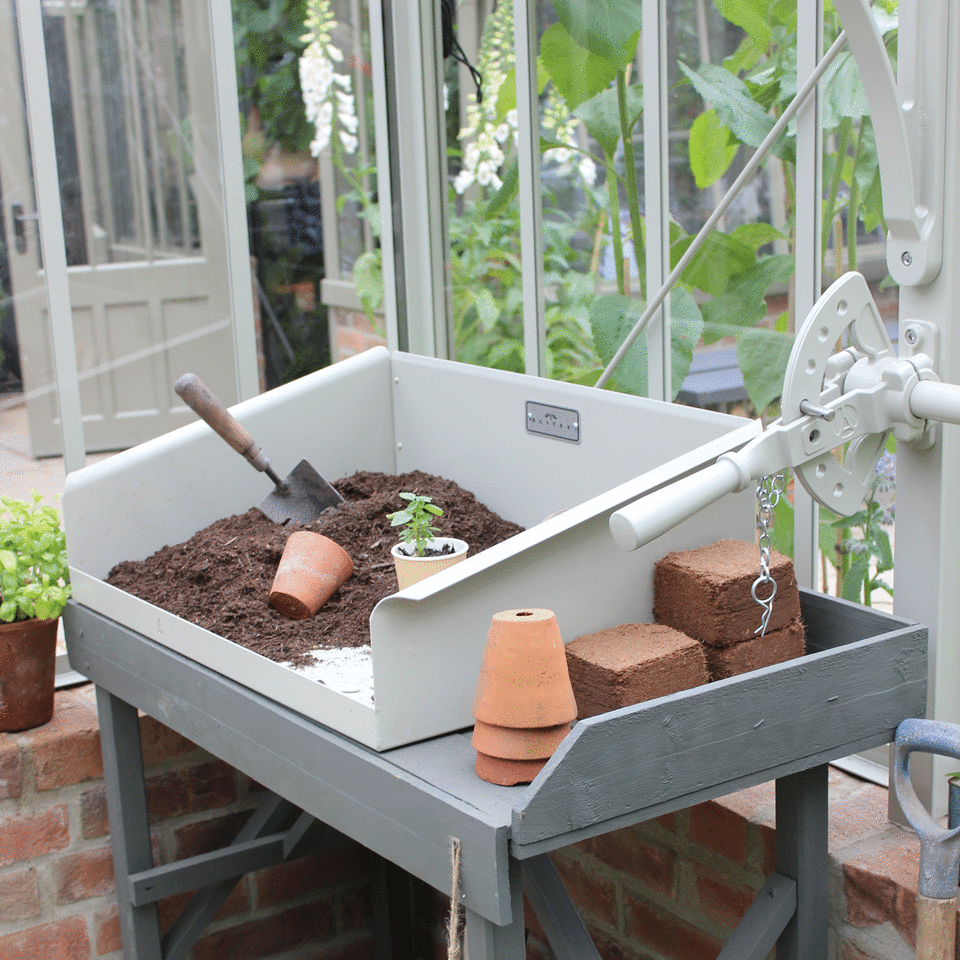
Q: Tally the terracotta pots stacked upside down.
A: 3